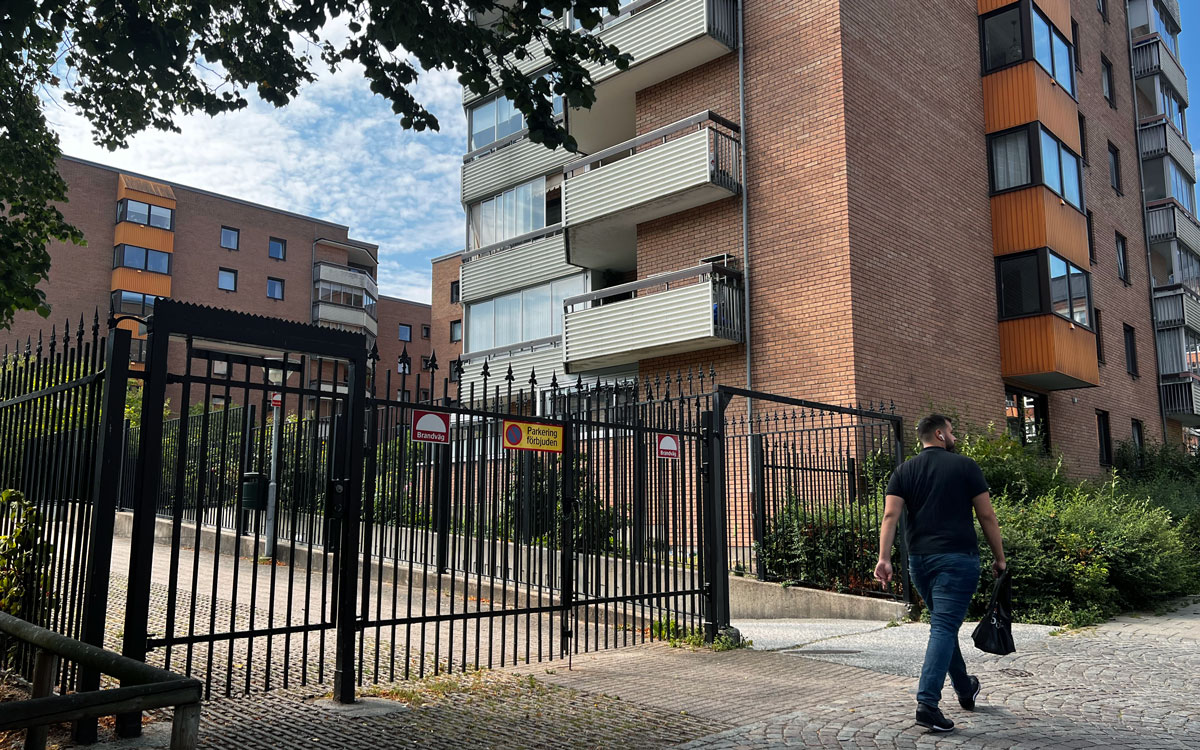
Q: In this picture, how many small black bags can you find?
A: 1